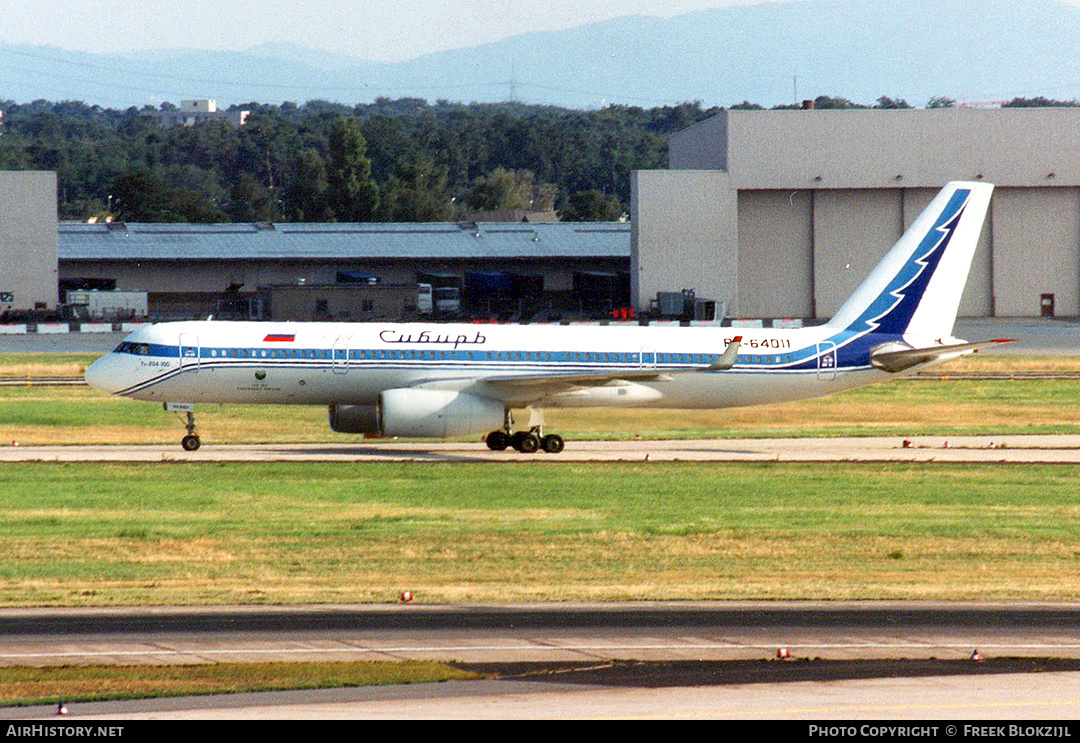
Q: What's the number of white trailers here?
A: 1